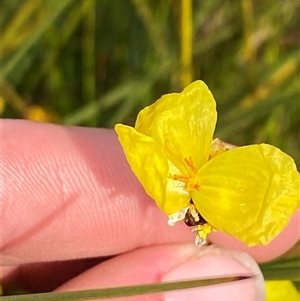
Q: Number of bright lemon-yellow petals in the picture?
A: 3